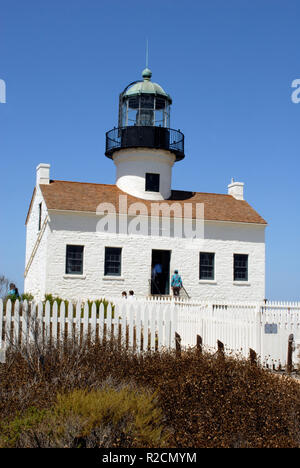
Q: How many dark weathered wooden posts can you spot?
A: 5